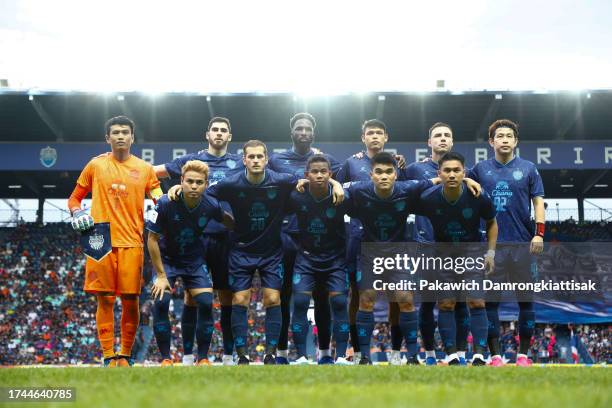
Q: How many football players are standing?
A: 11